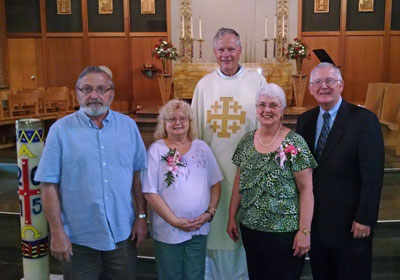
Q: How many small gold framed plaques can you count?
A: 5